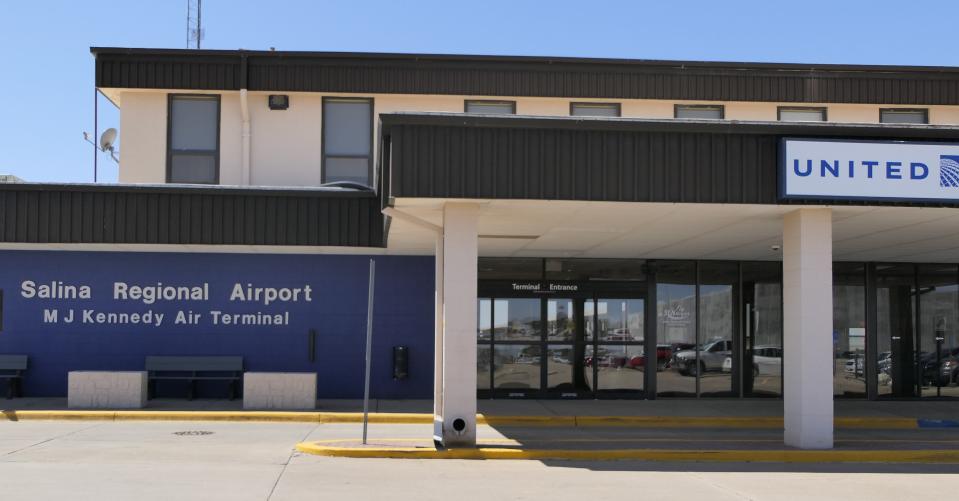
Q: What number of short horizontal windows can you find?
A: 5